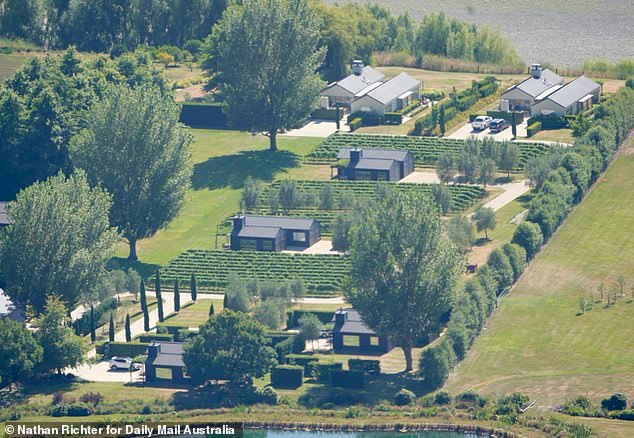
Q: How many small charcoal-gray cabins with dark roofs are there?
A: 4